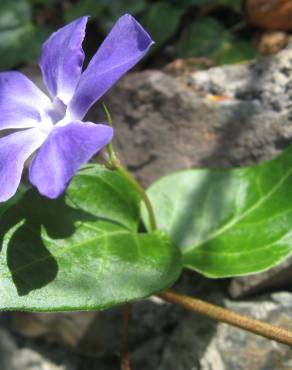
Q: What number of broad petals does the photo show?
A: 5